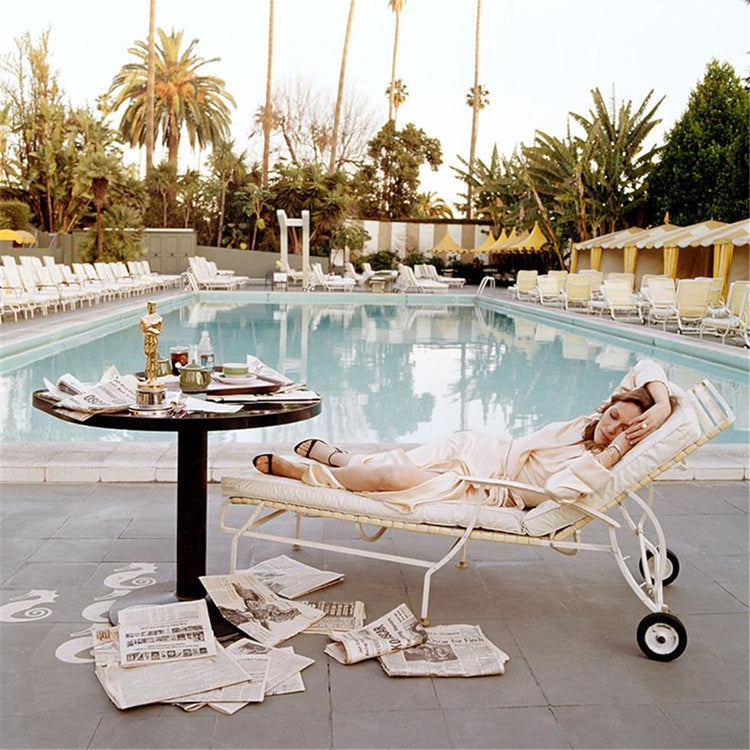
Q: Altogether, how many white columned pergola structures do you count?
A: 1